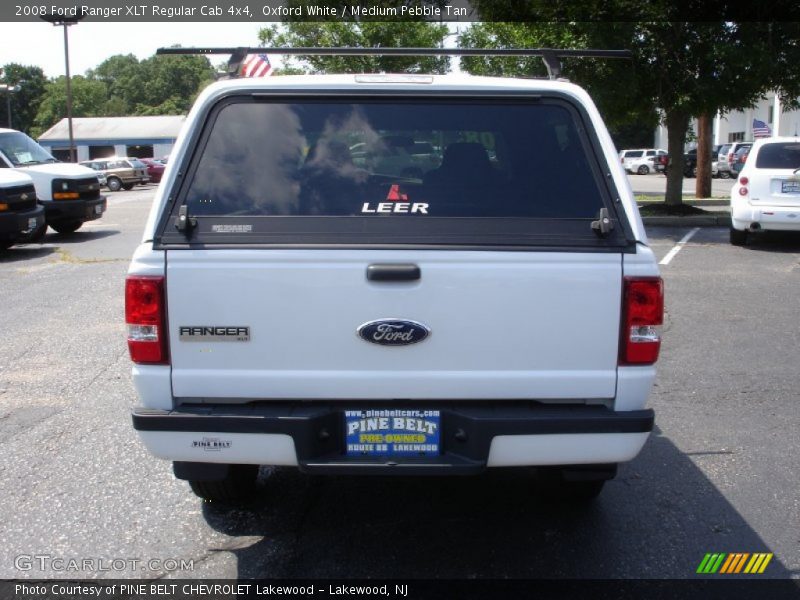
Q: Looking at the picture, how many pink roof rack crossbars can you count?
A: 0